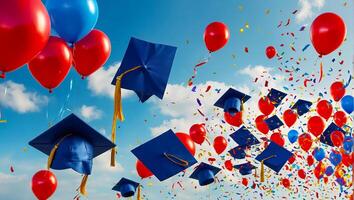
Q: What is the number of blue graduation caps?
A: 14